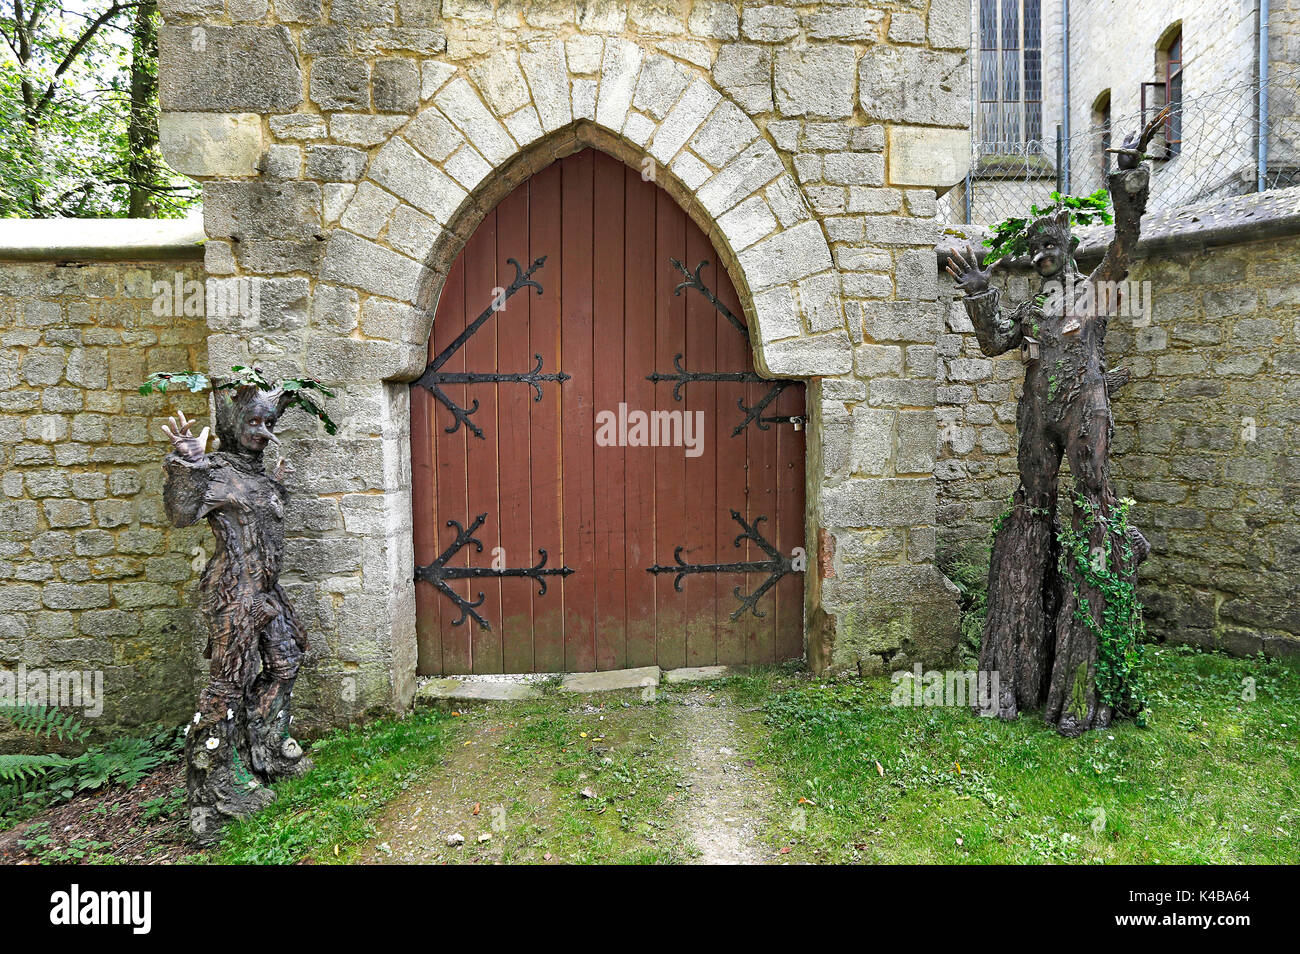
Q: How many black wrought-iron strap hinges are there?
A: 4